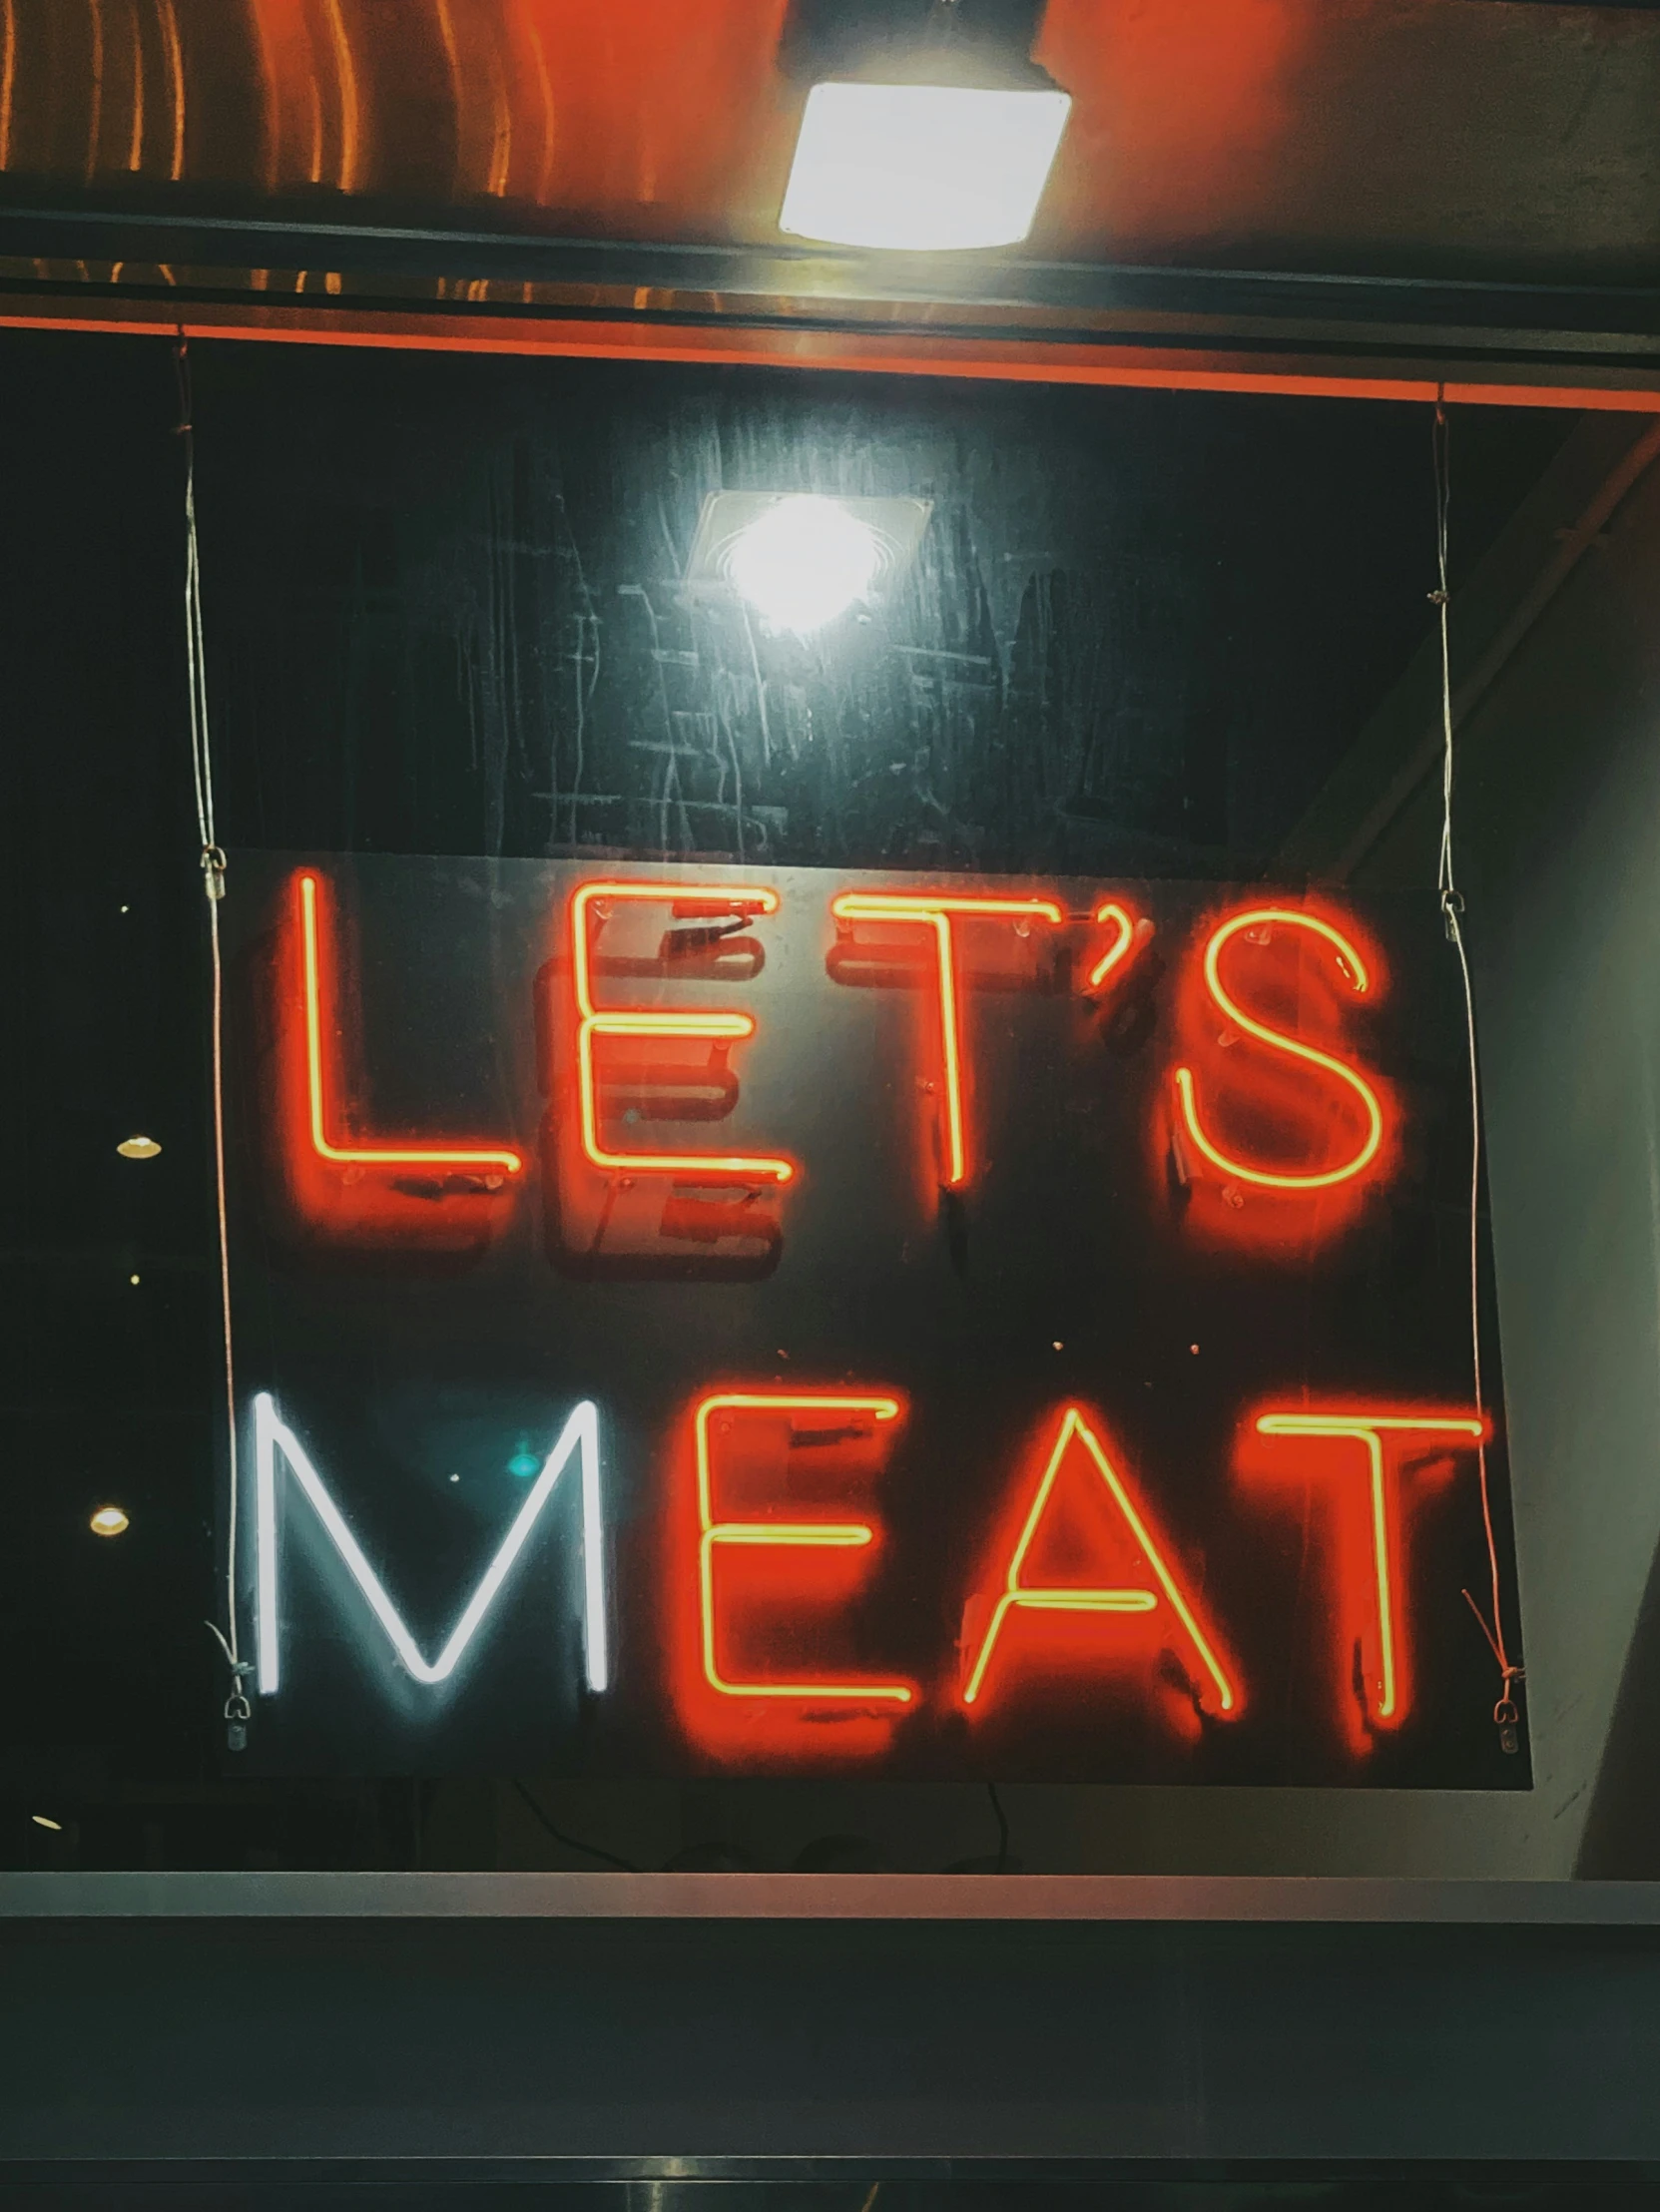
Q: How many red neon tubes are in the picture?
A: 8